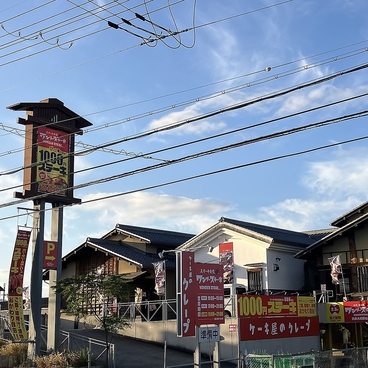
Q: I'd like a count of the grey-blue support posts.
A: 2